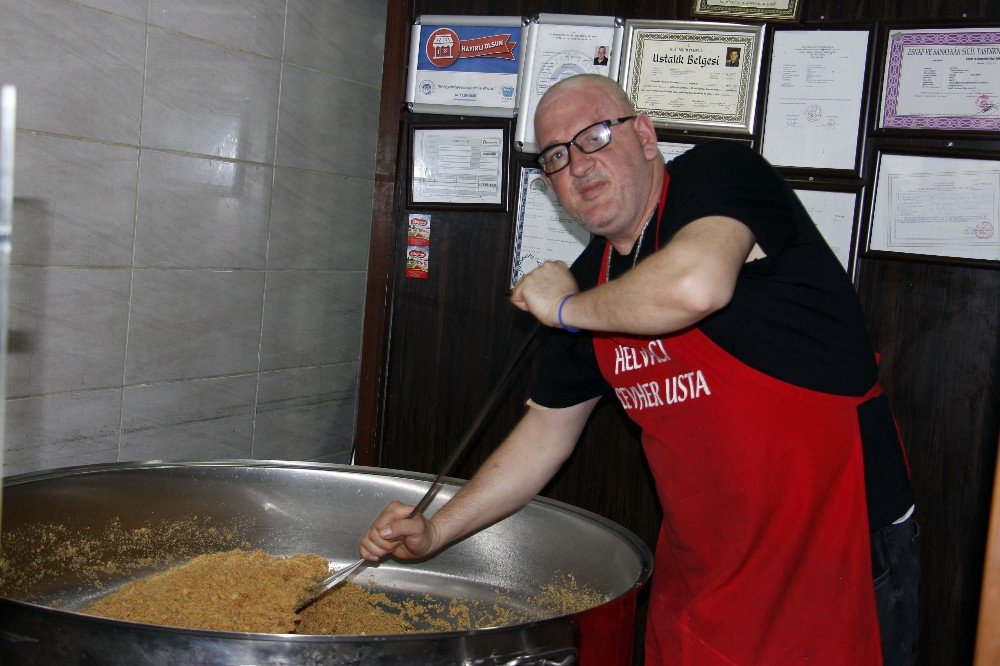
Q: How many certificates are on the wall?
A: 11